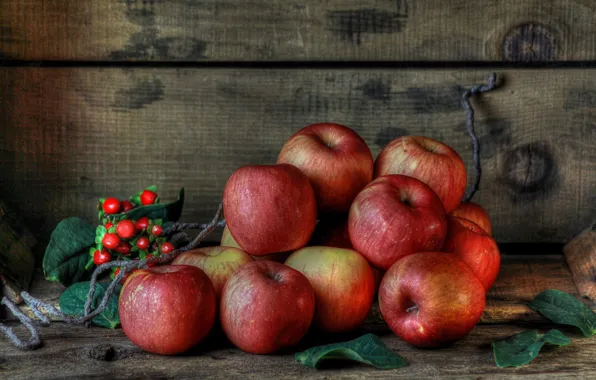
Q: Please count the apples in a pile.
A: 13